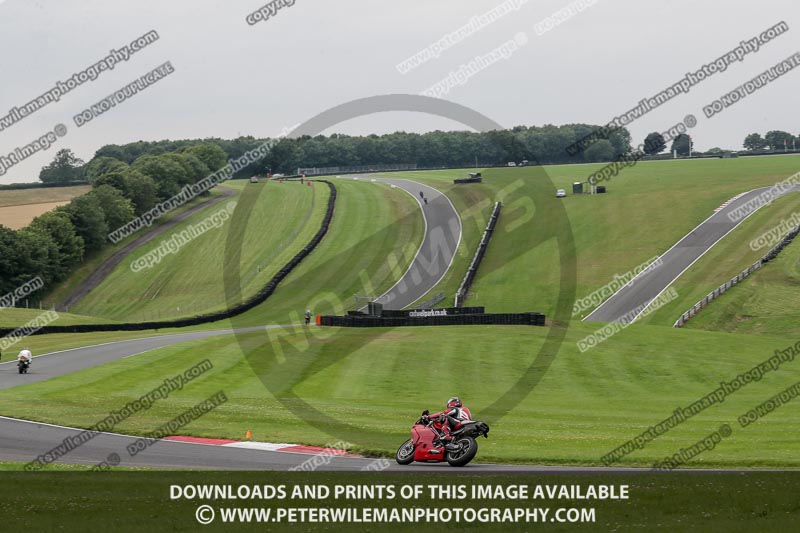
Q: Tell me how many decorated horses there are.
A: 0